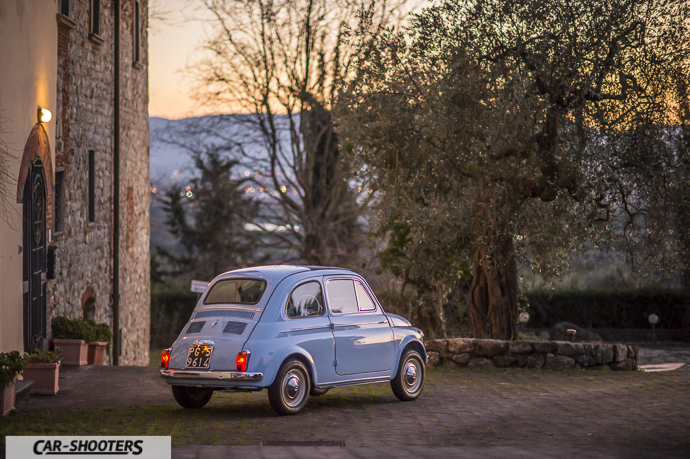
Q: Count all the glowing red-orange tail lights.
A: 2